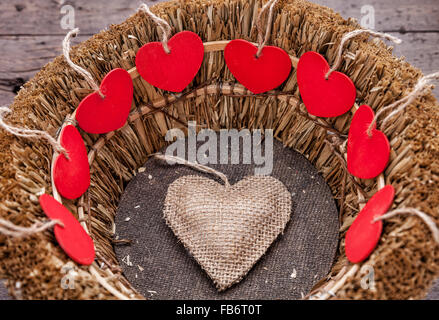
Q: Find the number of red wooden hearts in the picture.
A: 8